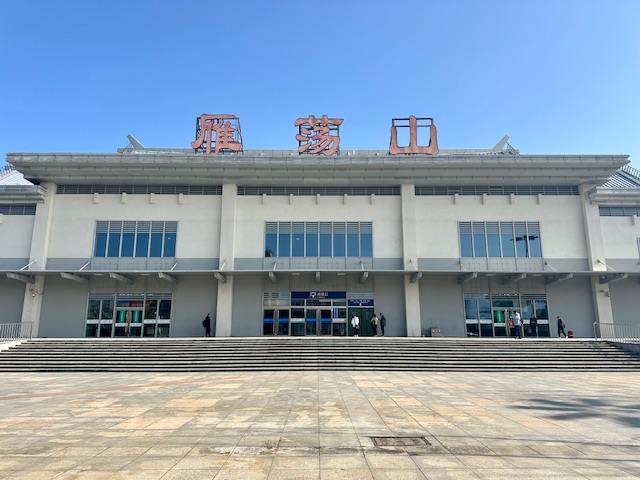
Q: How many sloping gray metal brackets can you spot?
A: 13